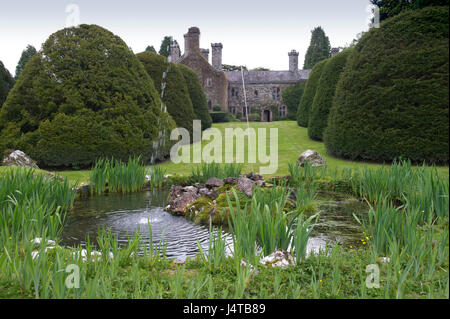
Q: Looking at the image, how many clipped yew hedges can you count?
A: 6